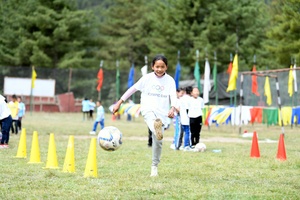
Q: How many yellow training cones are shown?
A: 5